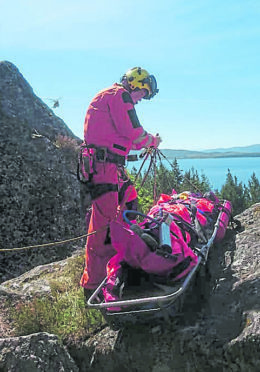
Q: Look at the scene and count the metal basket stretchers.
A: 1